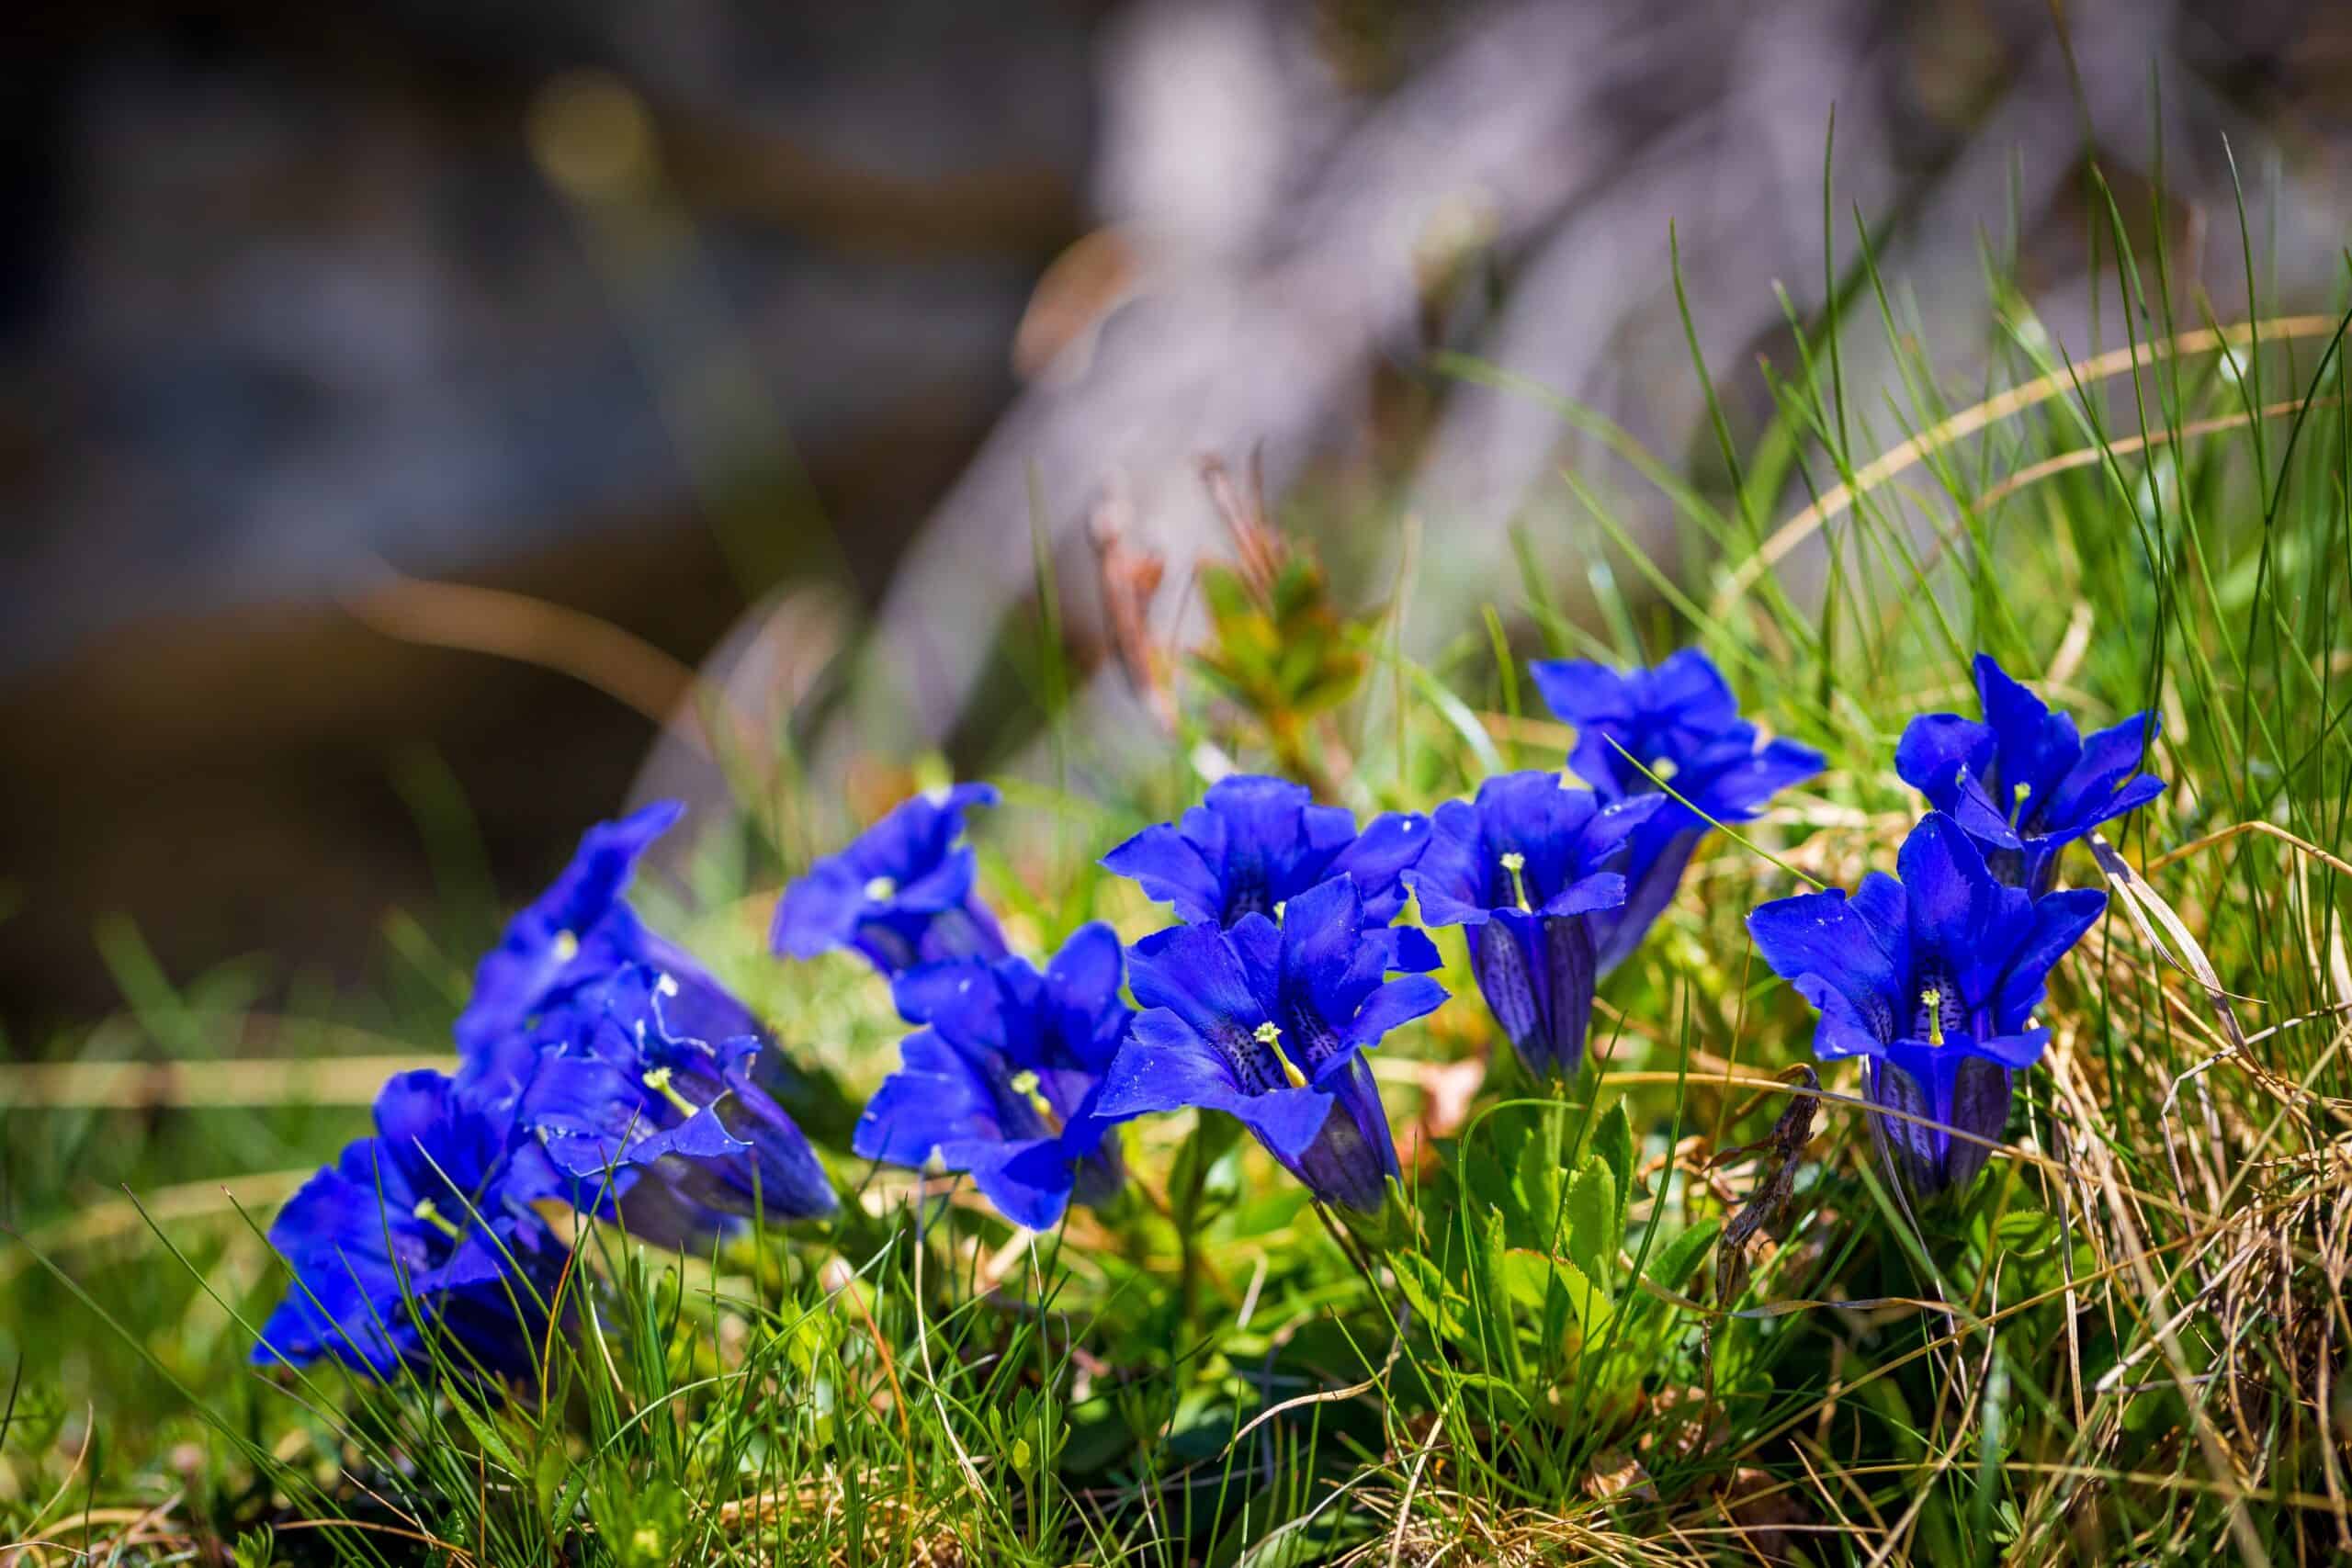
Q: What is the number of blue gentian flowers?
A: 11